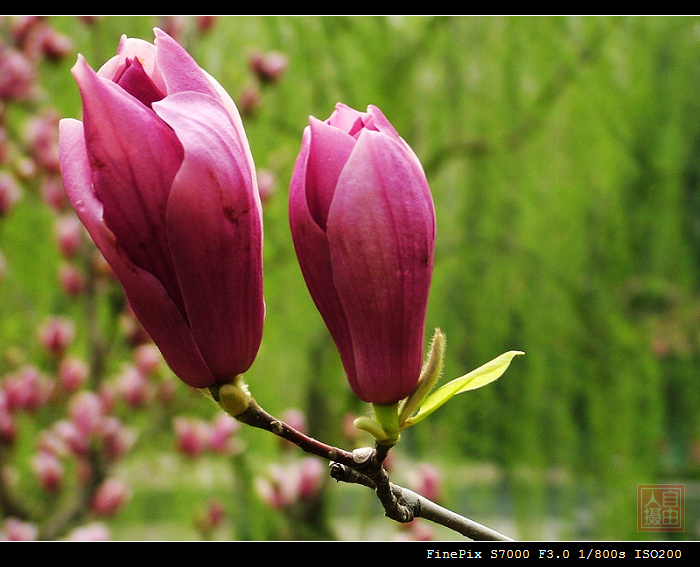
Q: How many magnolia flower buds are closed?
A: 2